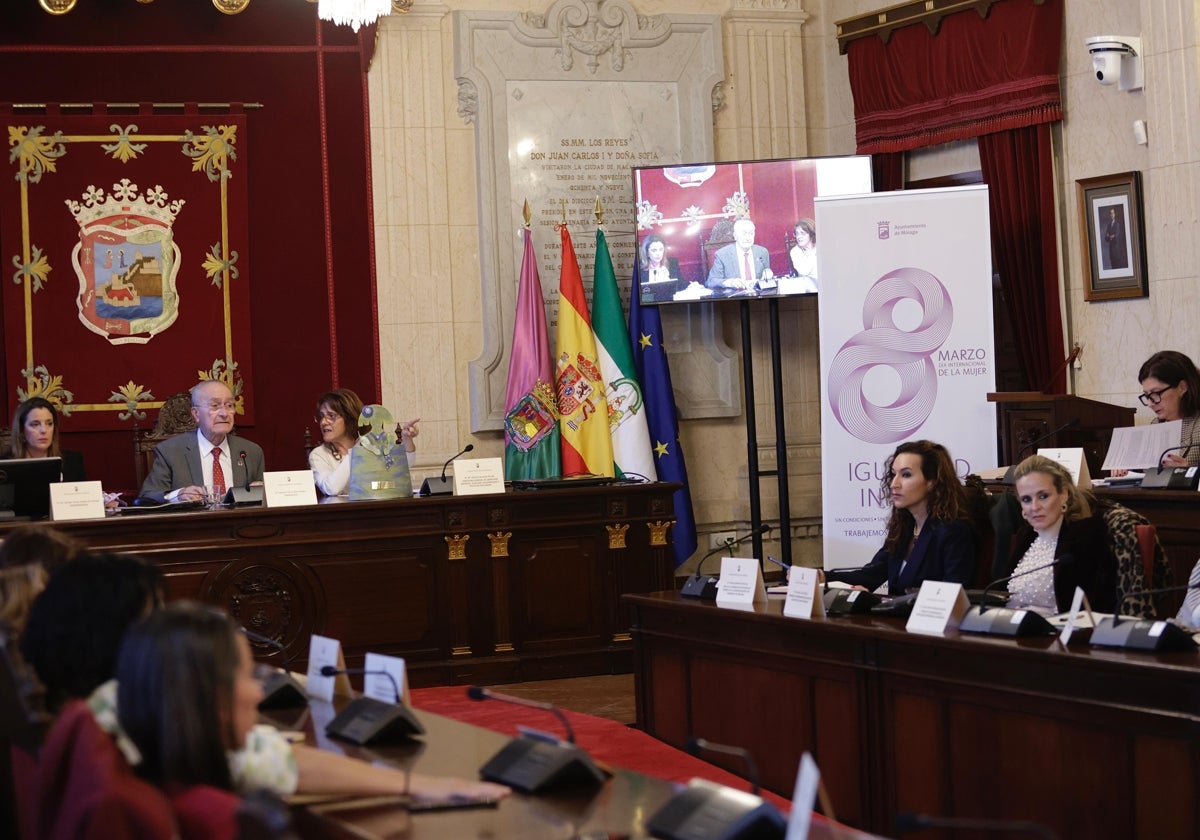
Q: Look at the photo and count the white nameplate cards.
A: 11